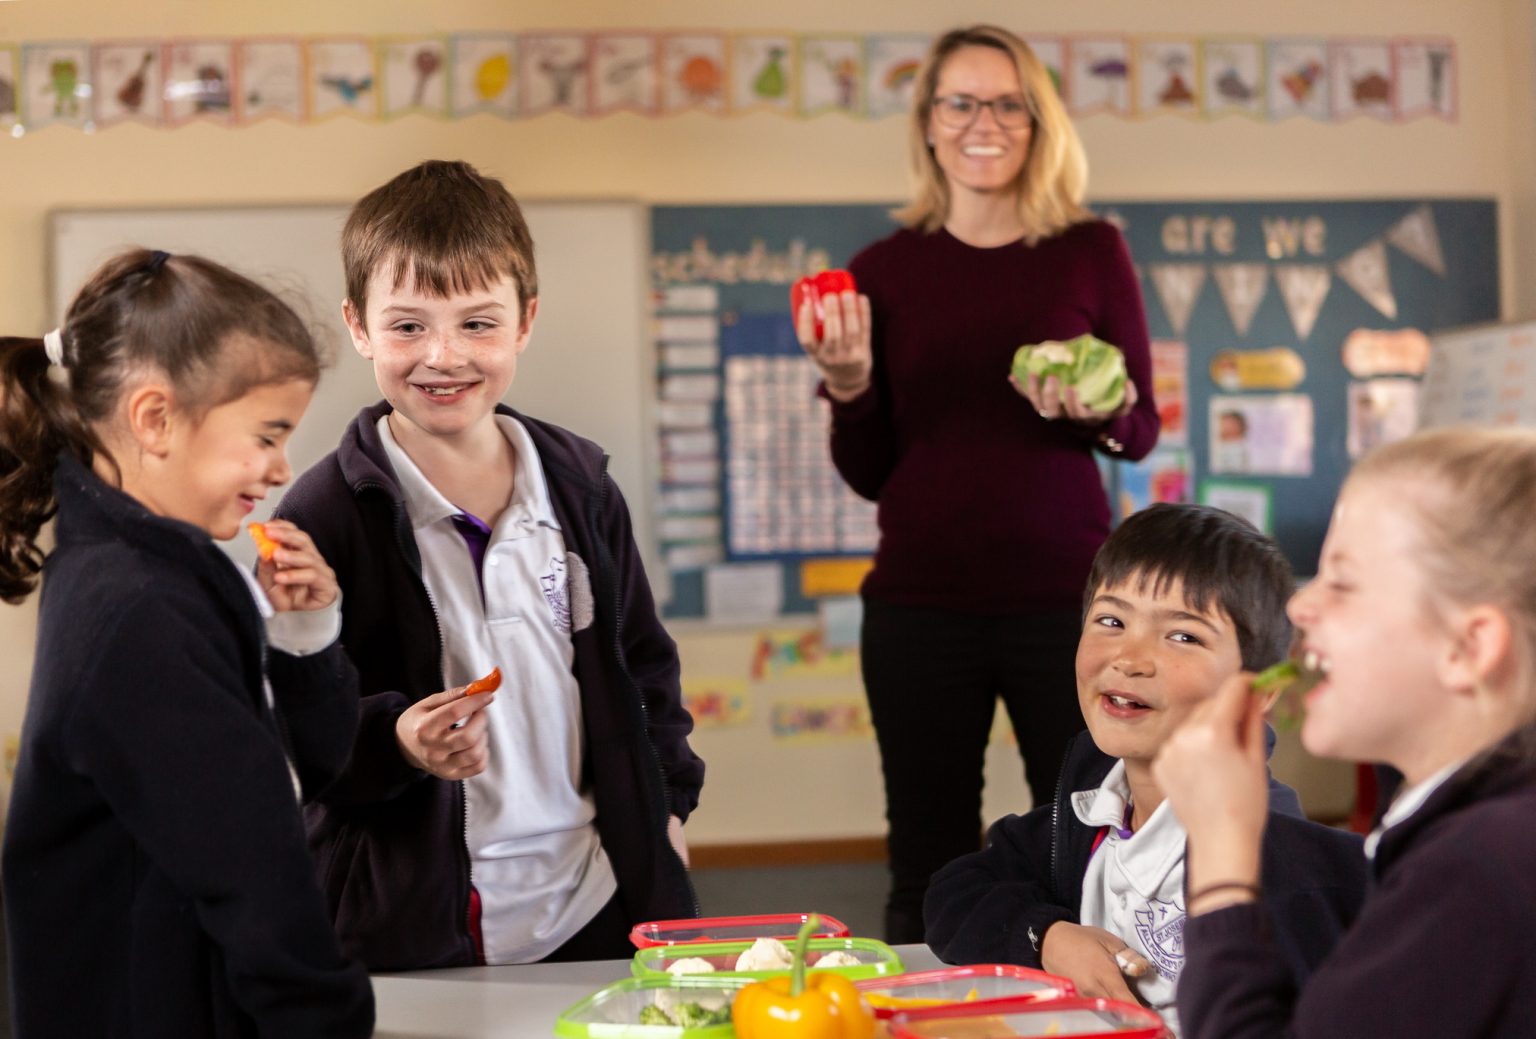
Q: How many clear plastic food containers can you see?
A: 5